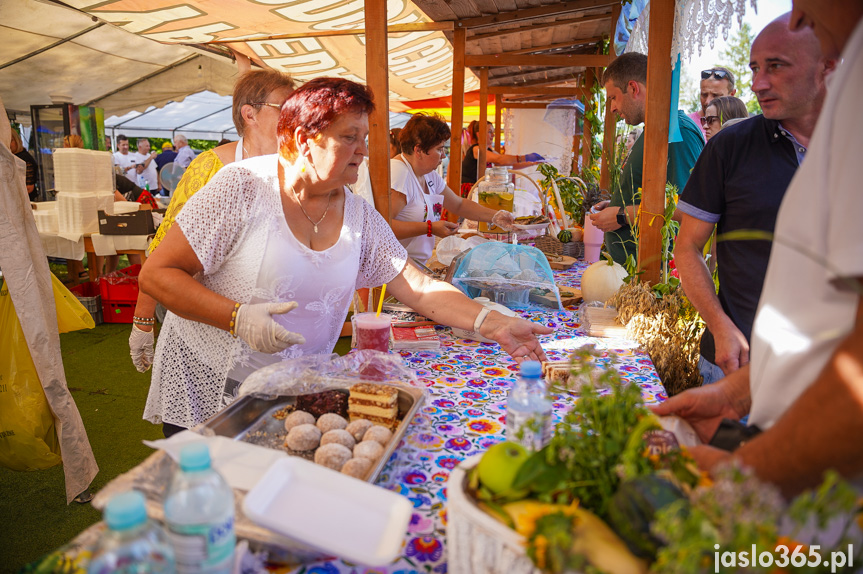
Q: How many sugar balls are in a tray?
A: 9